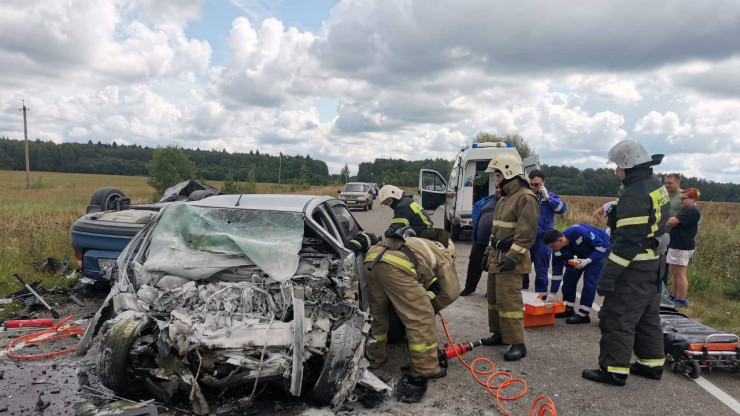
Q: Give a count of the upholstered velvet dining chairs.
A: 0